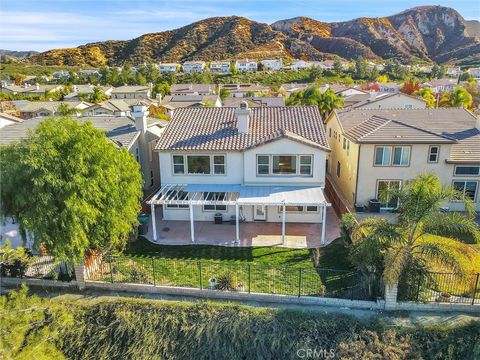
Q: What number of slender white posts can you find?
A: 5